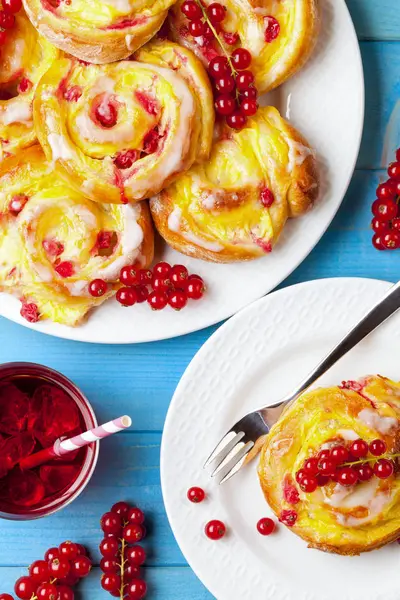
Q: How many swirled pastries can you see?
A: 7